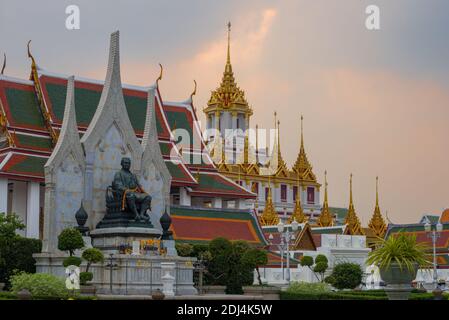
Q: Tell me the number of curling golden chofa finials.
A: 4